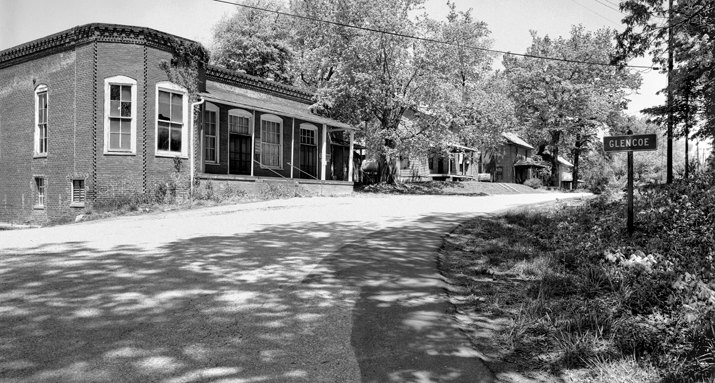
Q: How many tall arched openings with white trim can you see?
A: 7